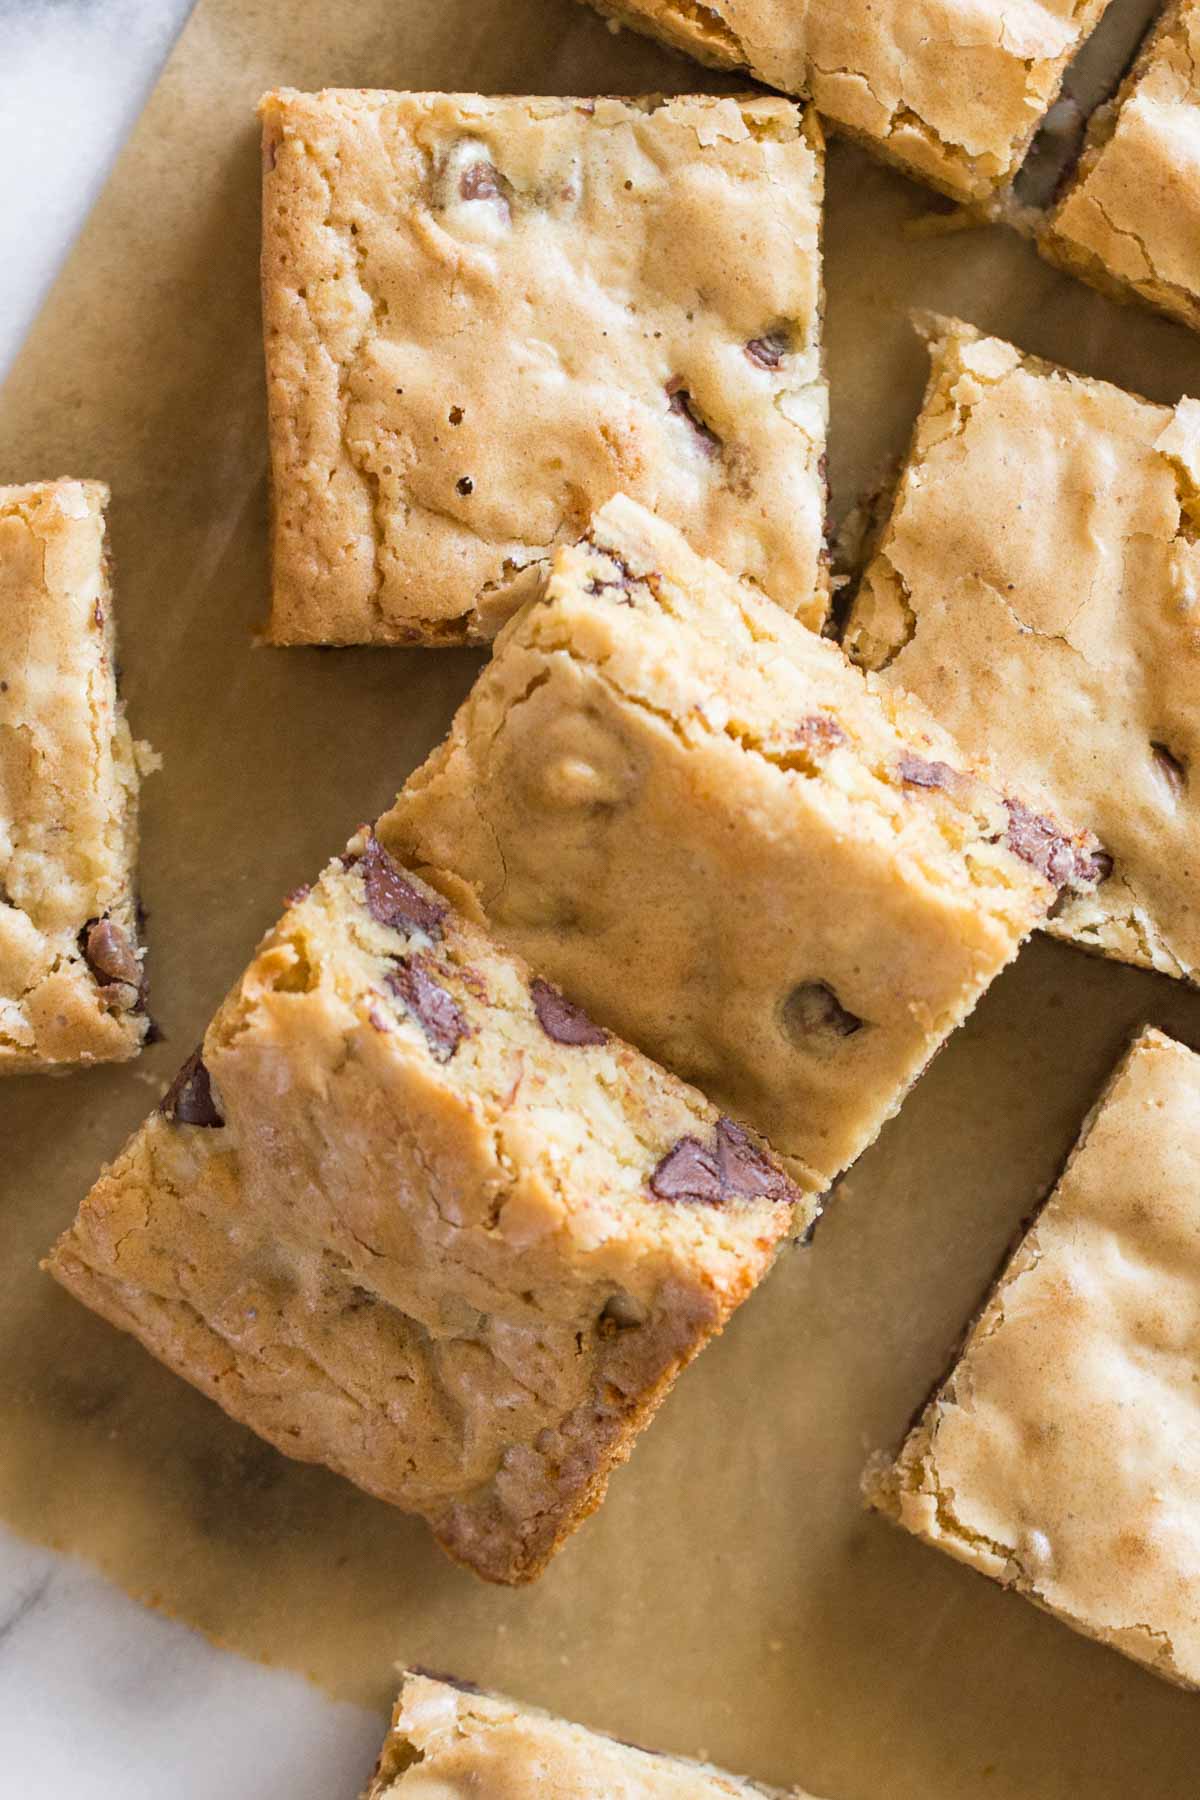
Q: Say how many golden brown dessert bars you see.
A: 9